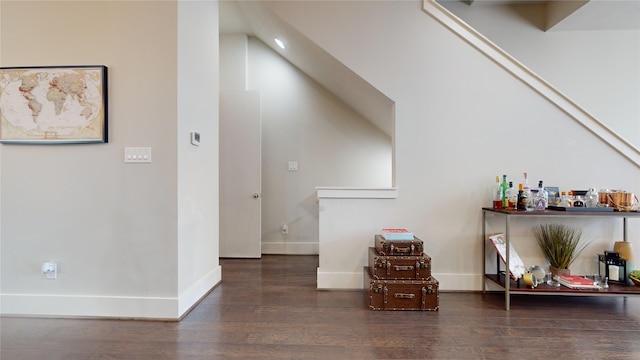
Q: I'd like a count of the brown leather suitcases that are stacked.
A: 3